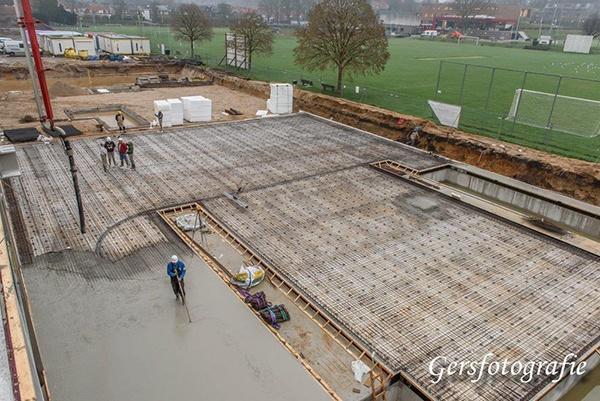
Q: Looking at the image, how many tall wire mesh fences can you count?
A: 1